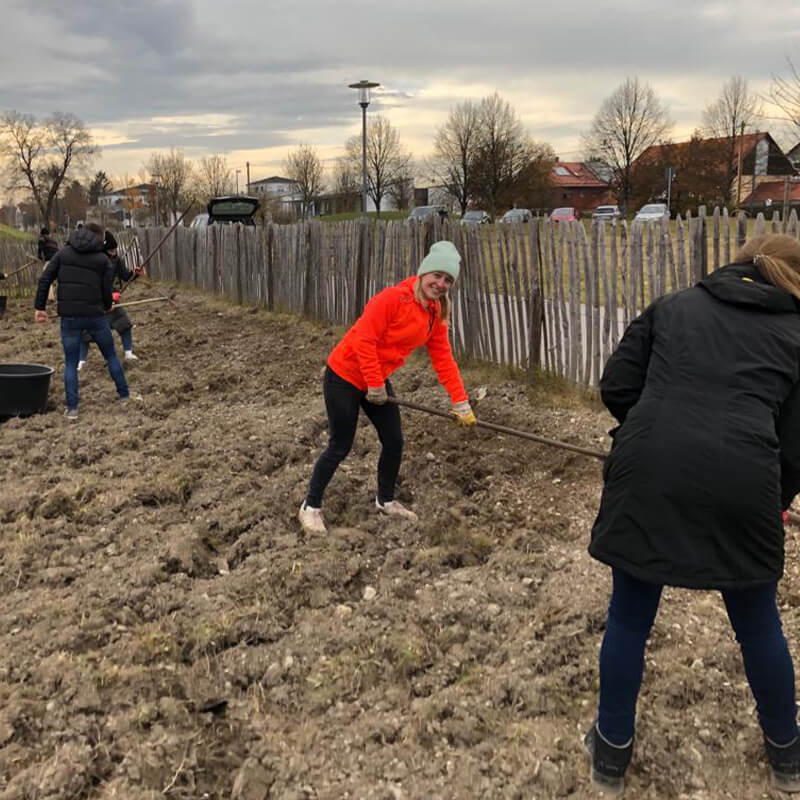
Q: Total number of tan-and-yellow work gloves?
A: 2